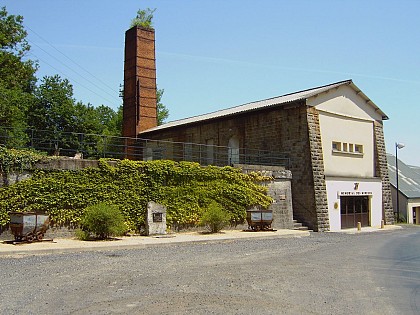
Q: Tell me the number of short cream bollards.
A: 2